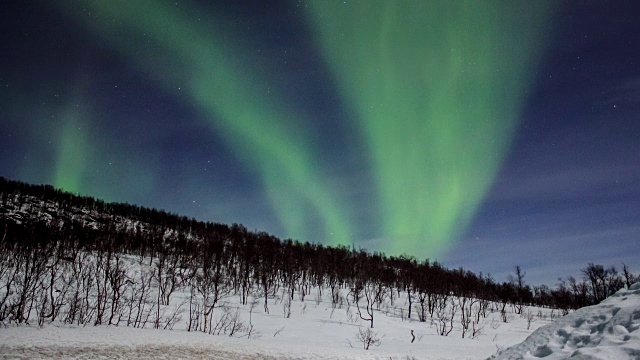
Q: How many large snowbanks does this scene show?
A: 1